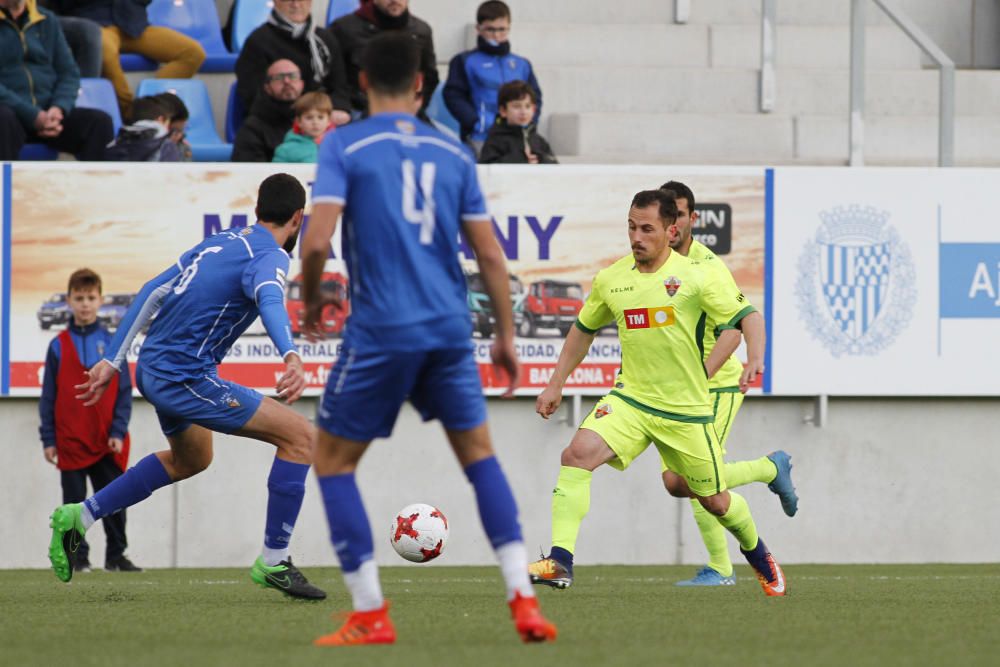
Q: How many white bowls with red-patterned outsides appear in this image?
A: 0